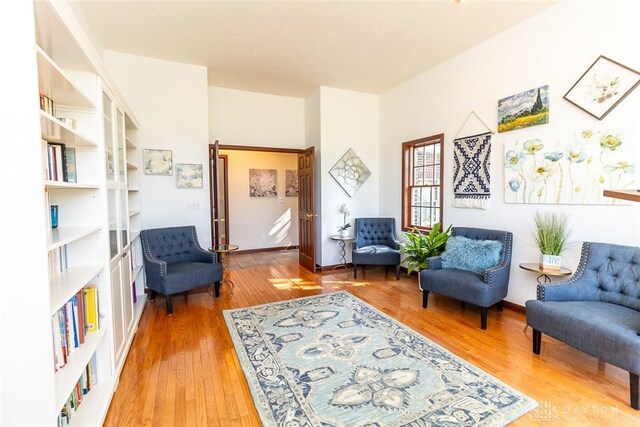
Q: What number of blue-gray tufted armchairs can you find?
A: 4